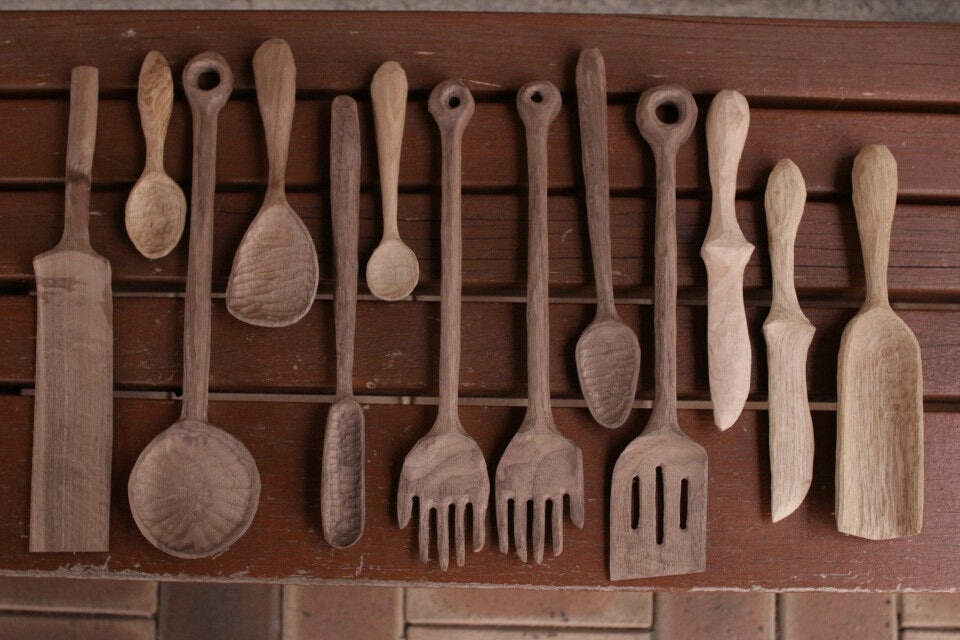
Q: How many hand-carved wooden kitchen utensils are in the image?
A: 13